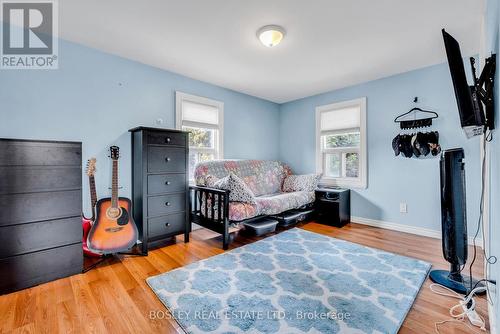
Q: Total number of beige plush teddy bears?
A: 0